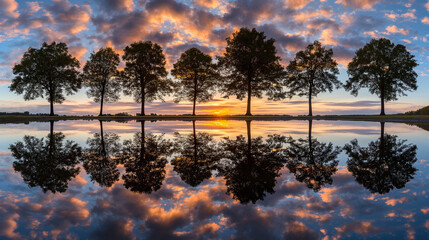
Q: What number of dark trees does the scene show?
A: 7